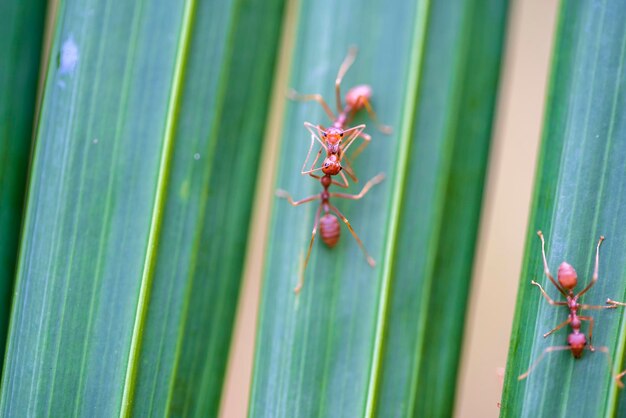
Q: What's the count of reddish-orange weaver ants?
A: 3